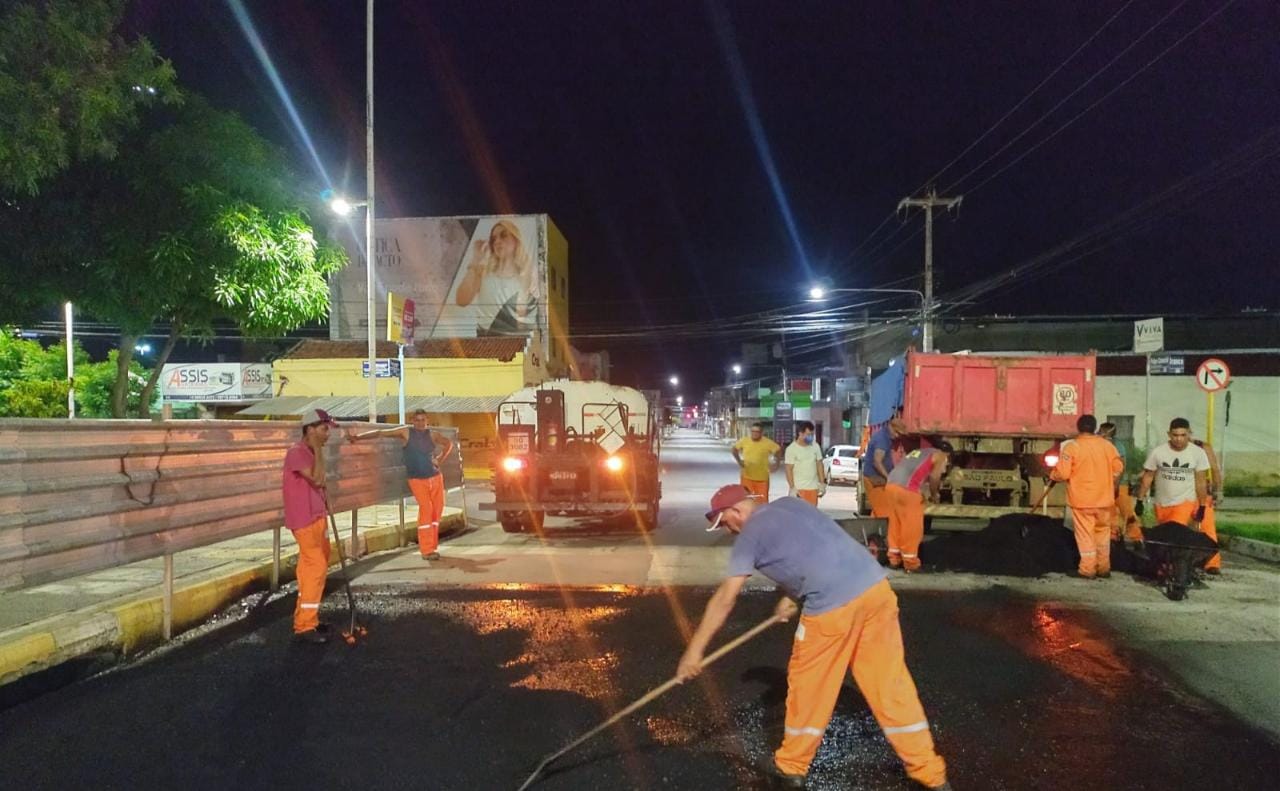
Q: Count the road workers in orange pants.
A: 11